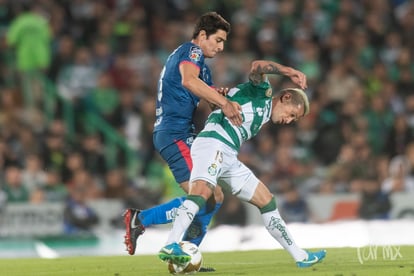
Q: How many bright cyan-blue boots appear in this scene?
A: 2